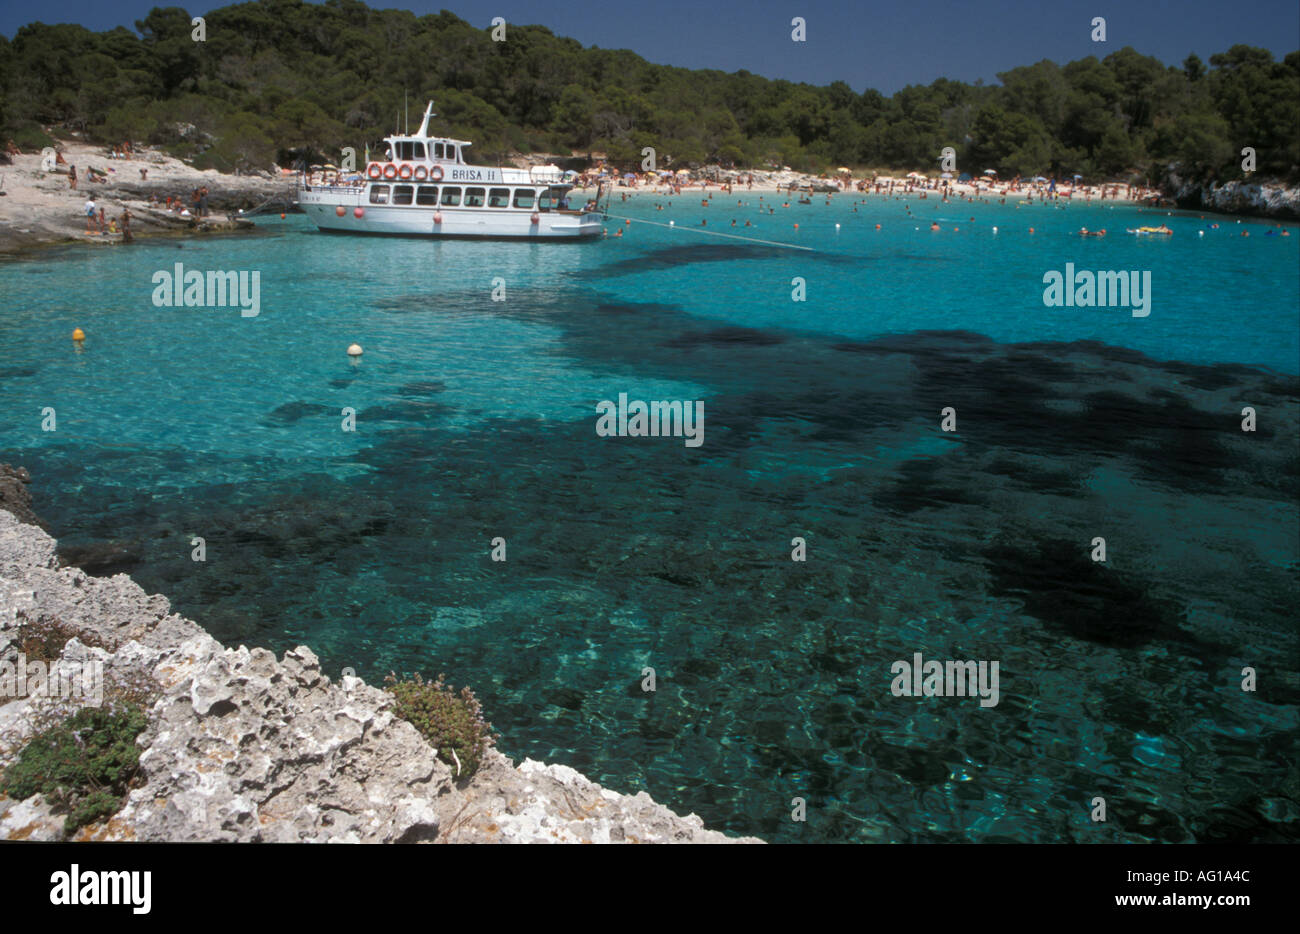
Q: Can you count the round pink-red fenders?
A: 4